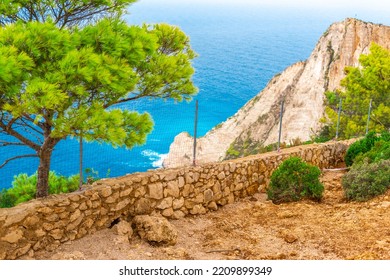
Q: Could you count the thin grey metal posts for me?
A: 5